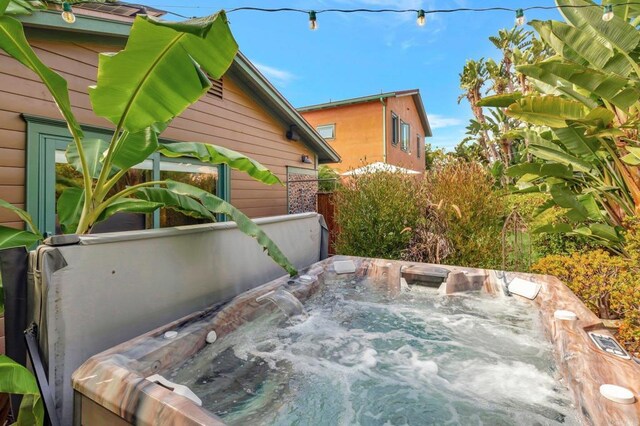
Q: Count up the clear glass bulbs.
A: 5